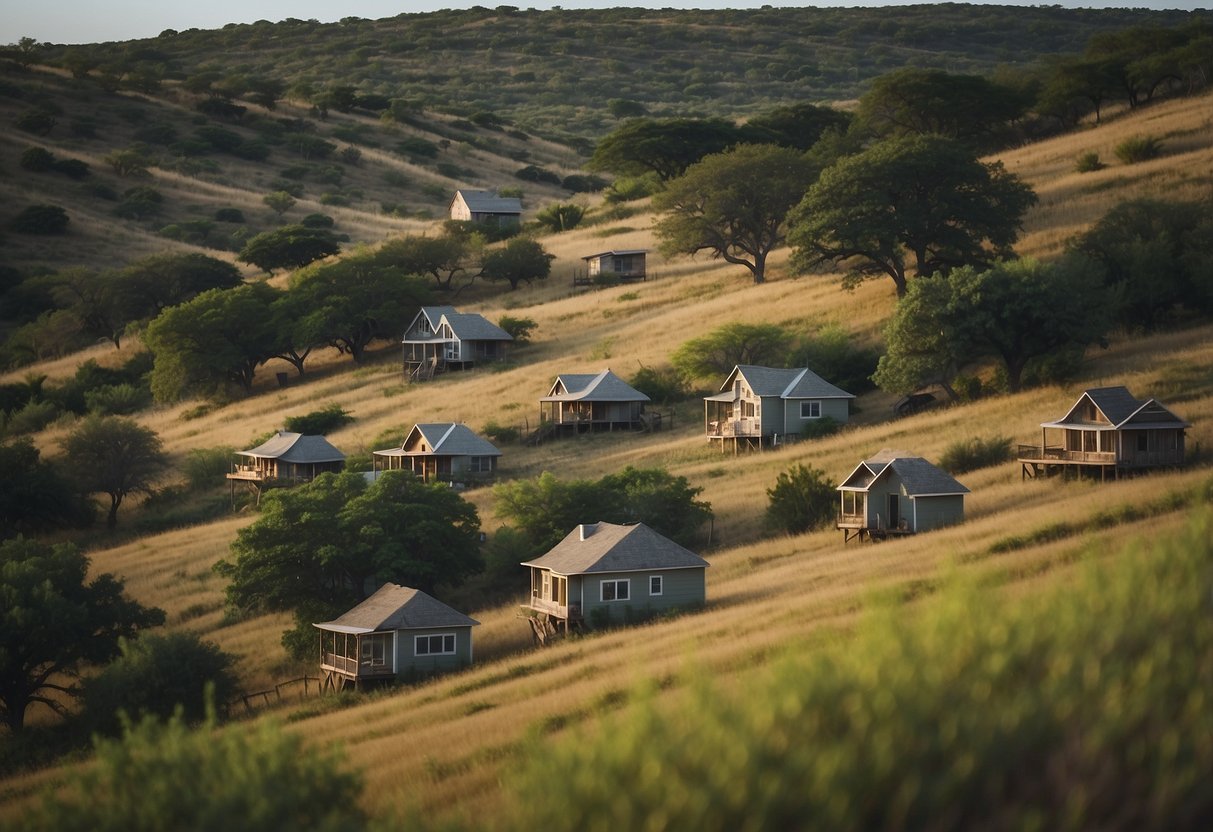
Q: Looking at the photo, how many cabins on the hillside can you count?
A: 11